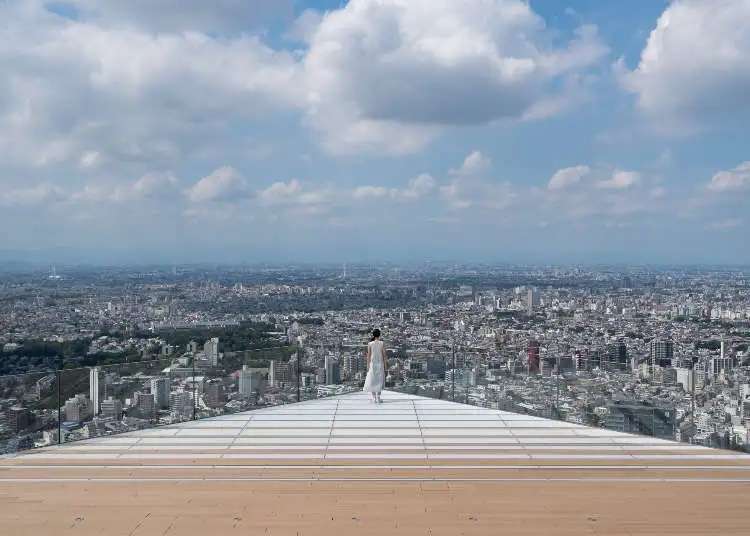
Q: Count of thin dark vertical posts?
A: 6